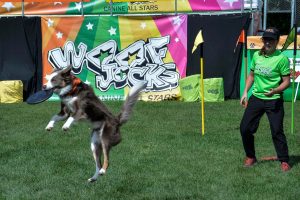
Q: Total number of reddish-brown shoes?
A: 2